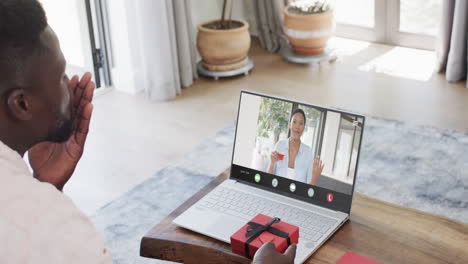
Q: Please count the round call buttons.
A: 5